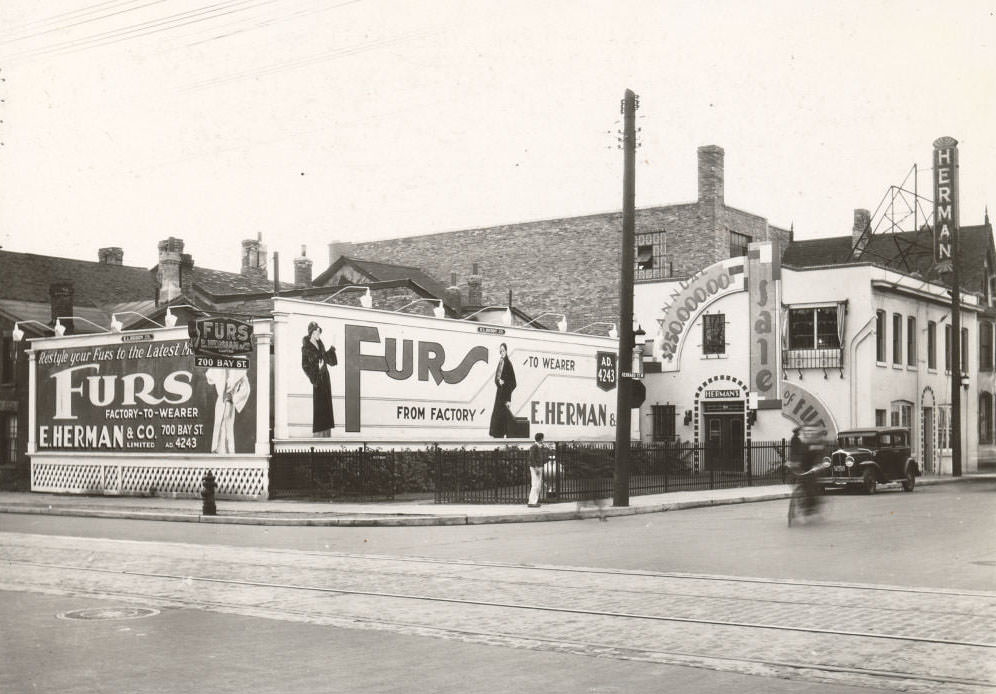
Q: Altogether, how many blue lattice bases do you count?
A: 0